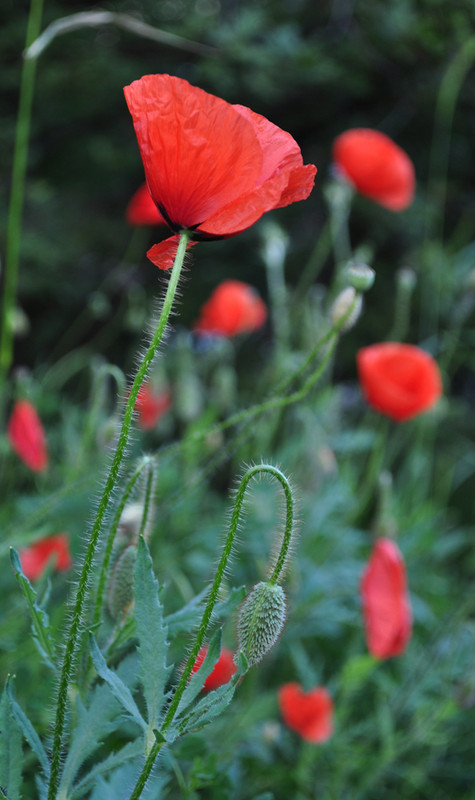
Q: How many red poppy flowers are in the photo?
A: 11